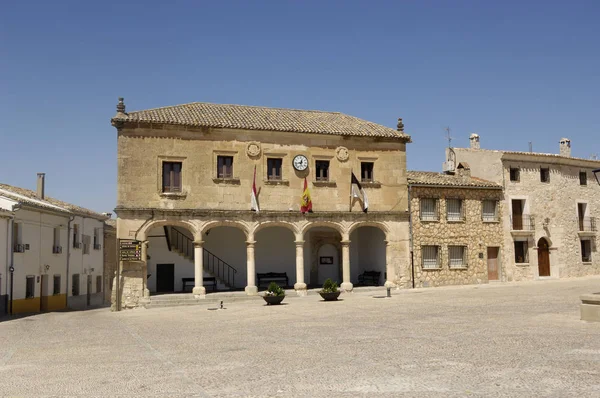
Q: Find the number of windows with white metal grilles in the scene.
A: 5